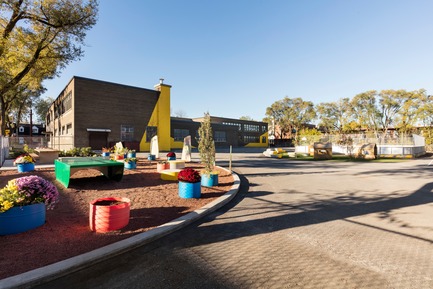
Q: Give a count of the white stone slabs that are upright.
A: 3